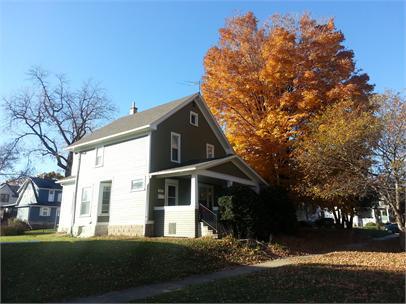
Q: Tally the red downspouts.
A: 0